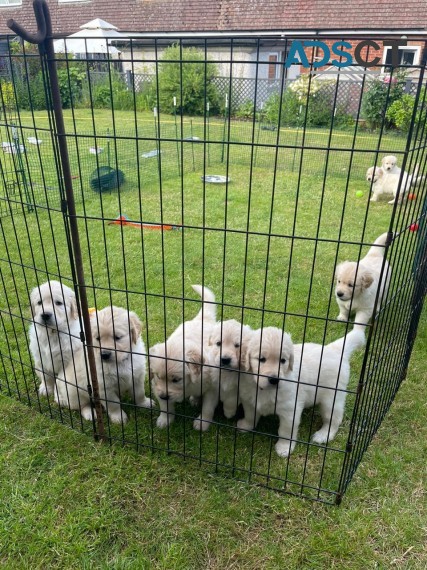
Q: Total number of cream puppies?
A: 8